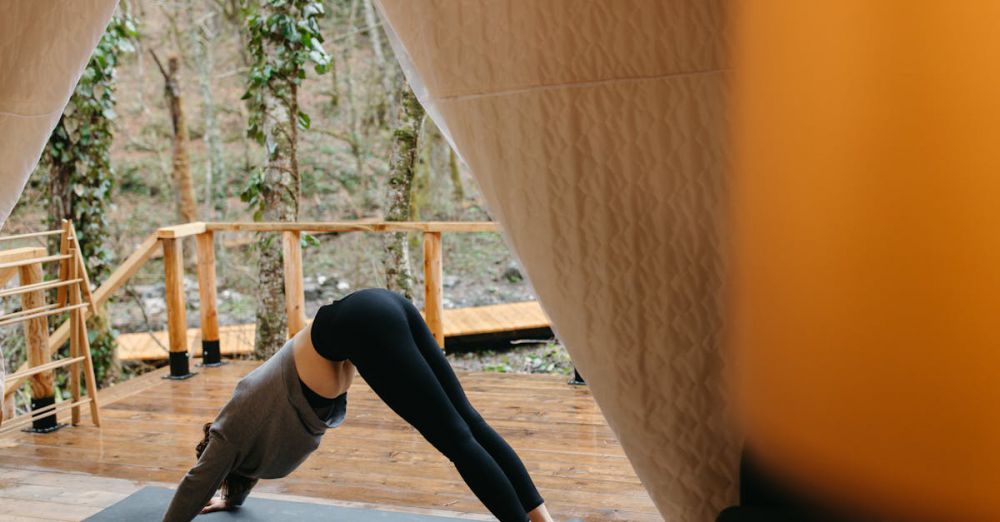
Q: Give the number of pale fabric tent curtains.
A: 2